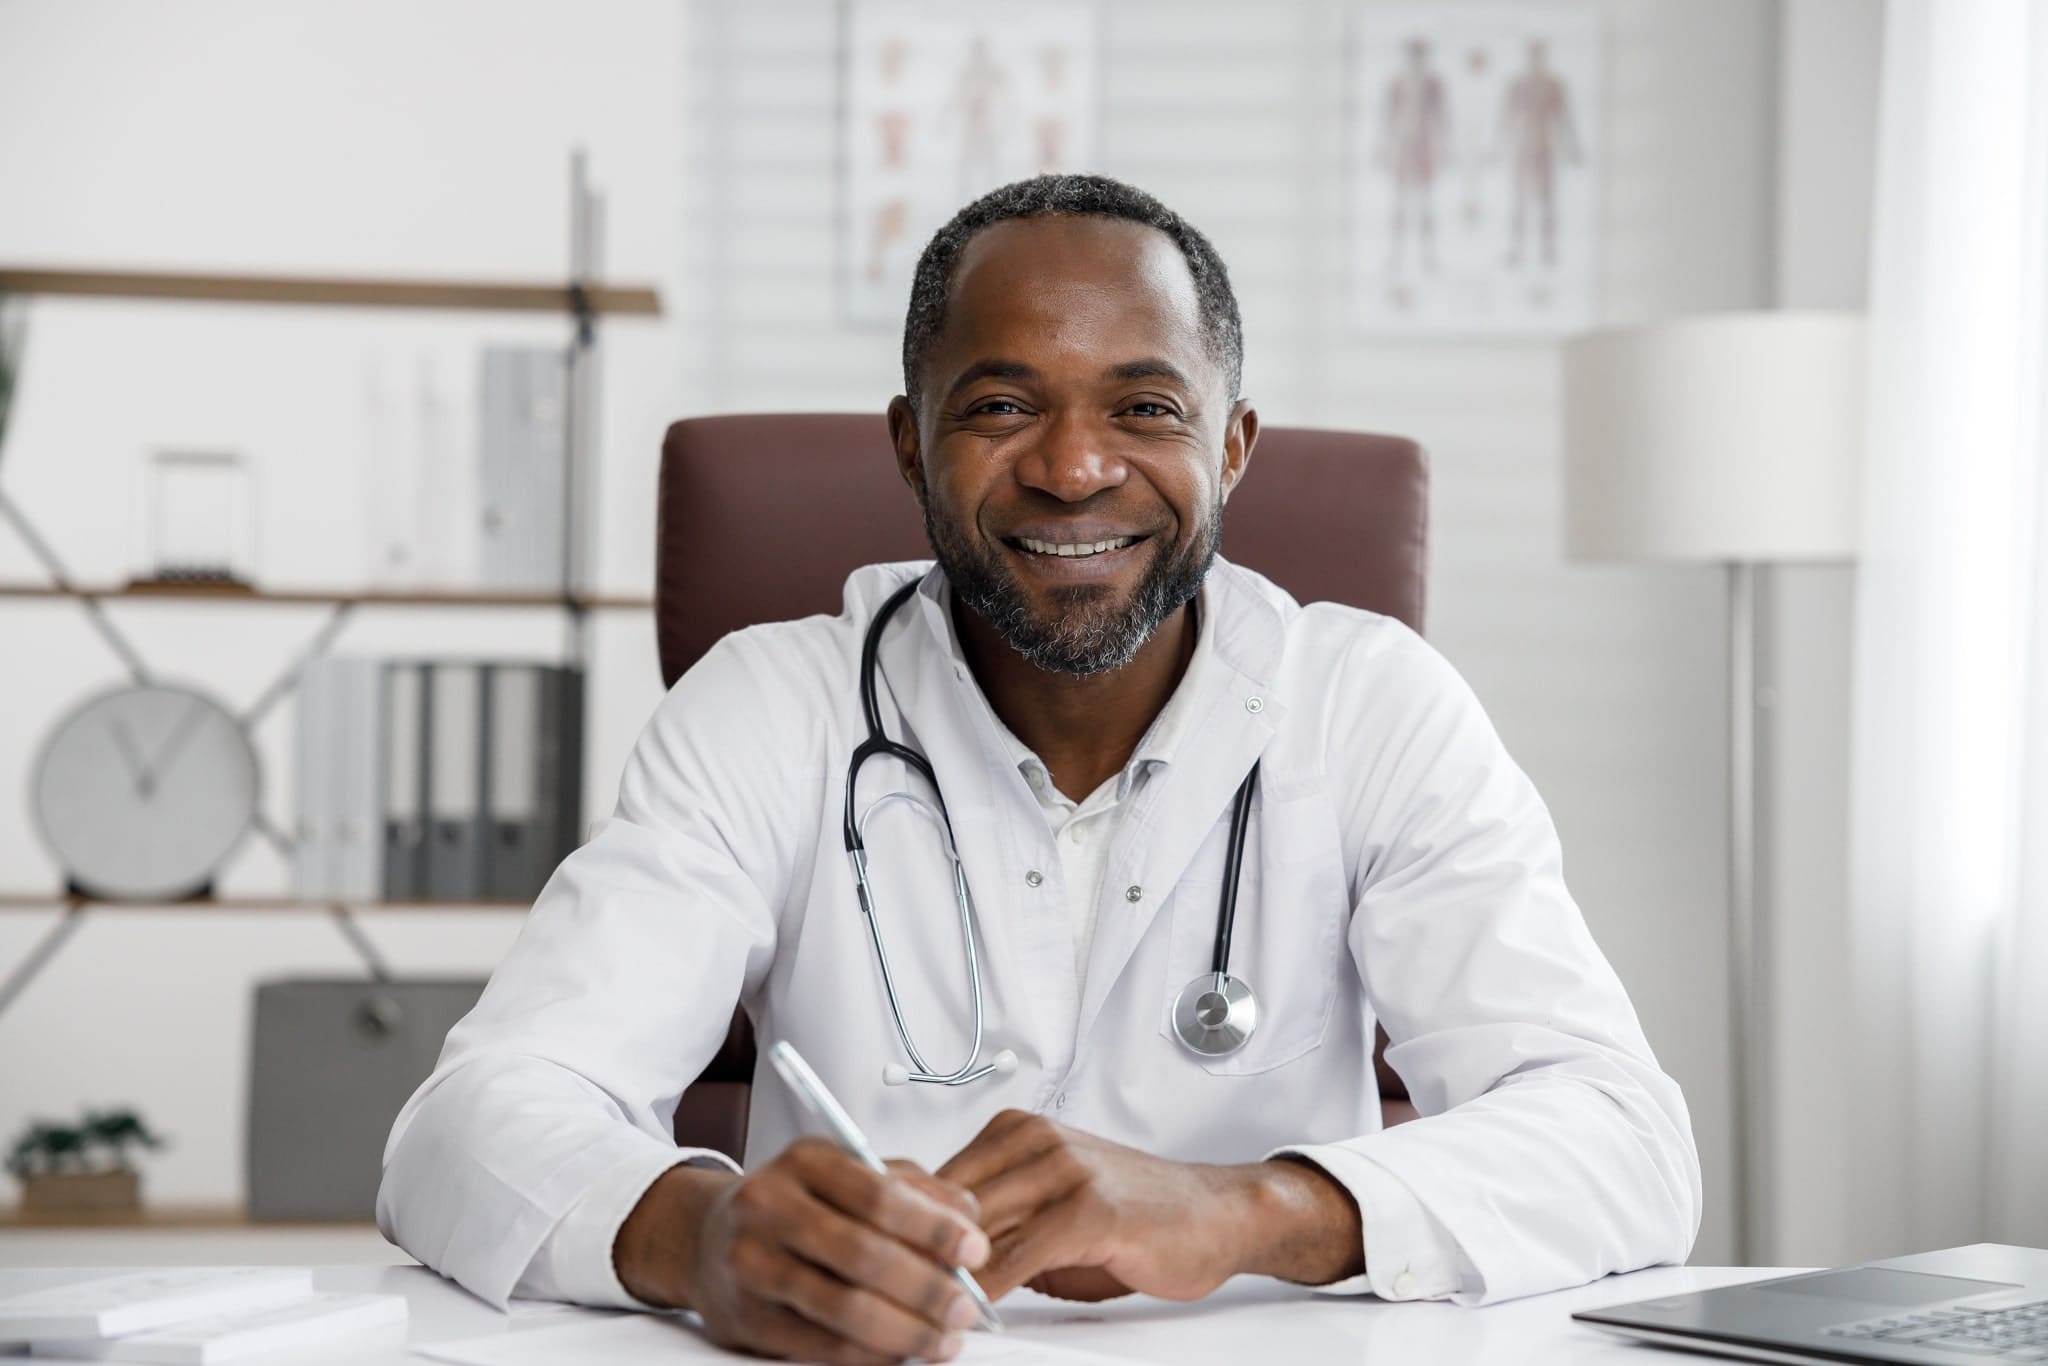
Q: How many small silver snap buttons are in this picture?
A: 3